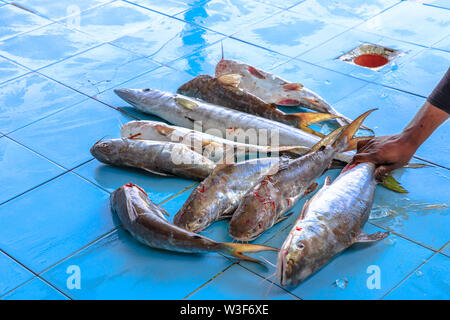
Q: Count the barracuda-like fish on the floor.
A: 1